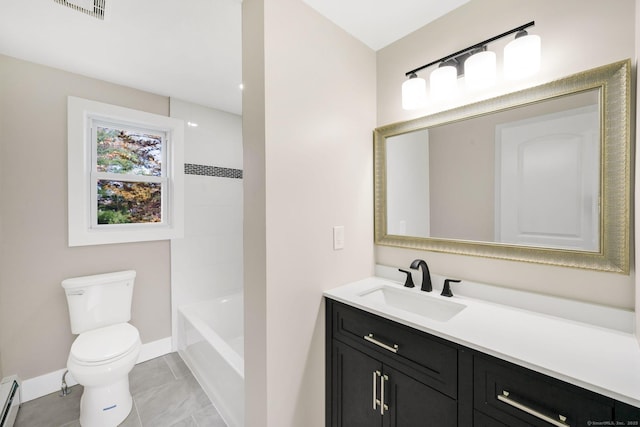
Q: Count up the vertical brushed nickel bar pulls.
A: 2